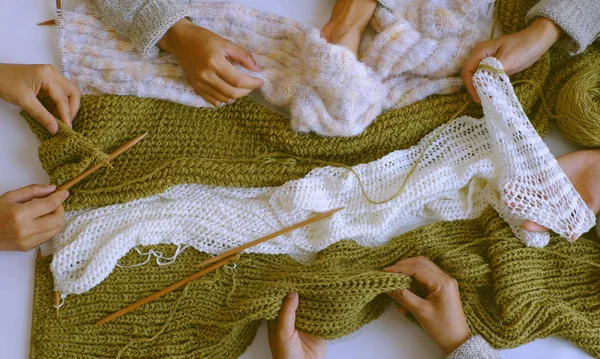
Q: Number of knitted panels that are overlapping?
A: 4